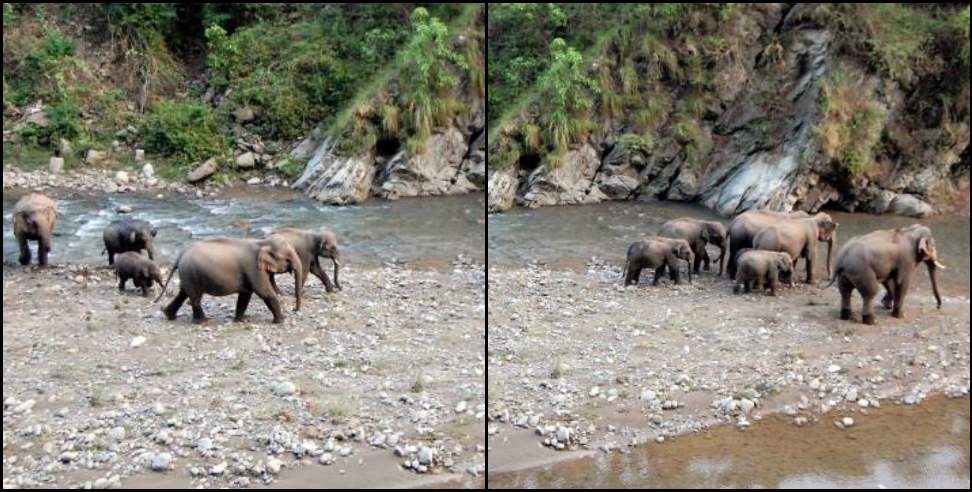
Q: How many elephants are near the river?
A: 11